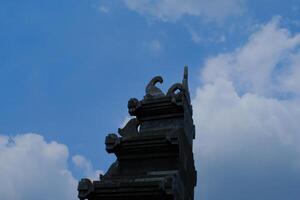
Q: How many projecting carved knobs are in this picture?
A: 3